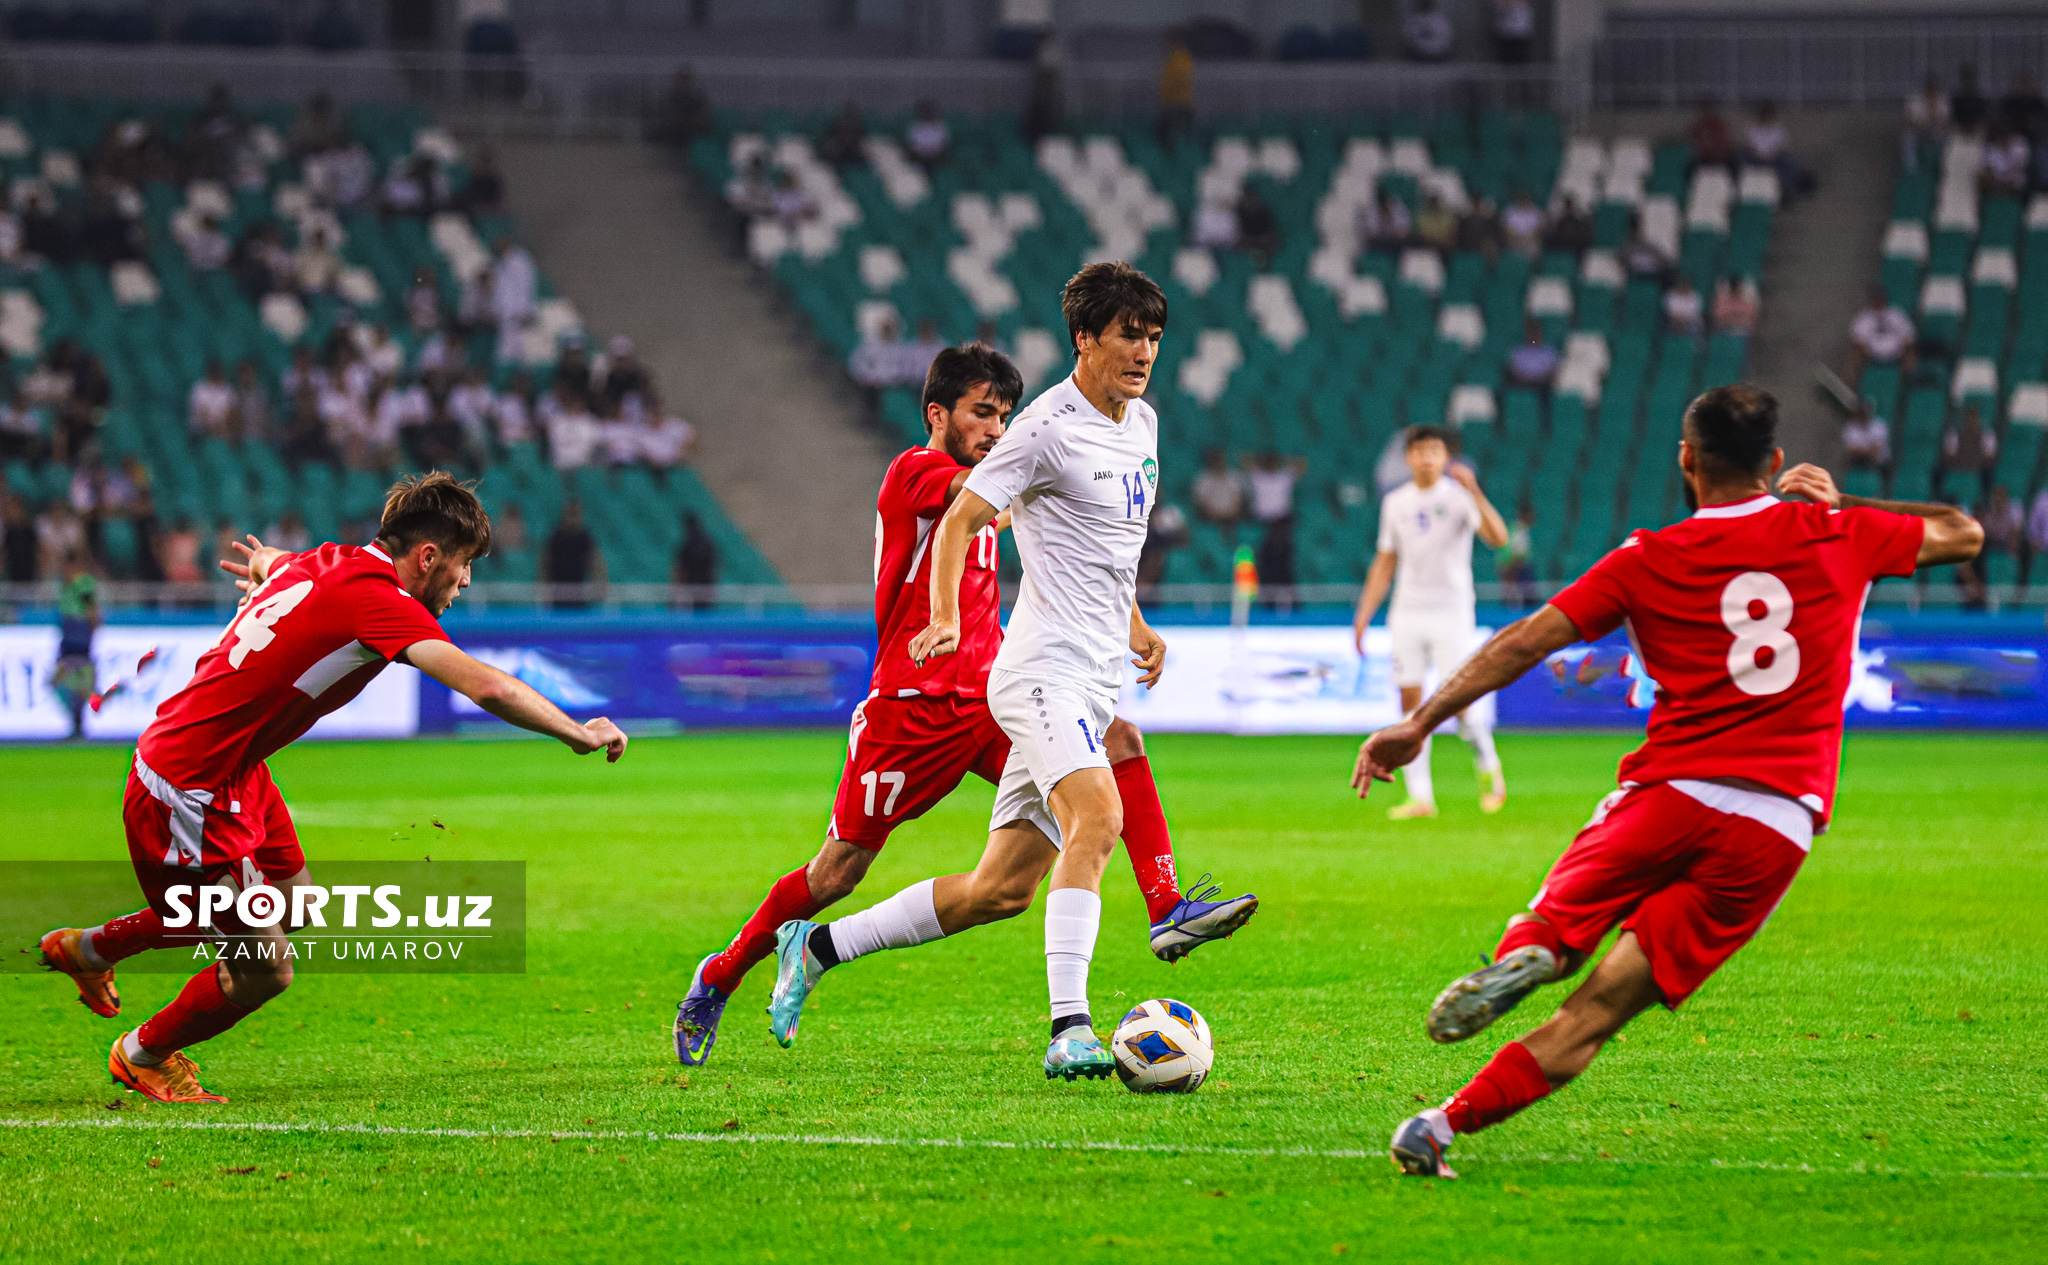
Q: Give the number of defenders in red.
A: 3